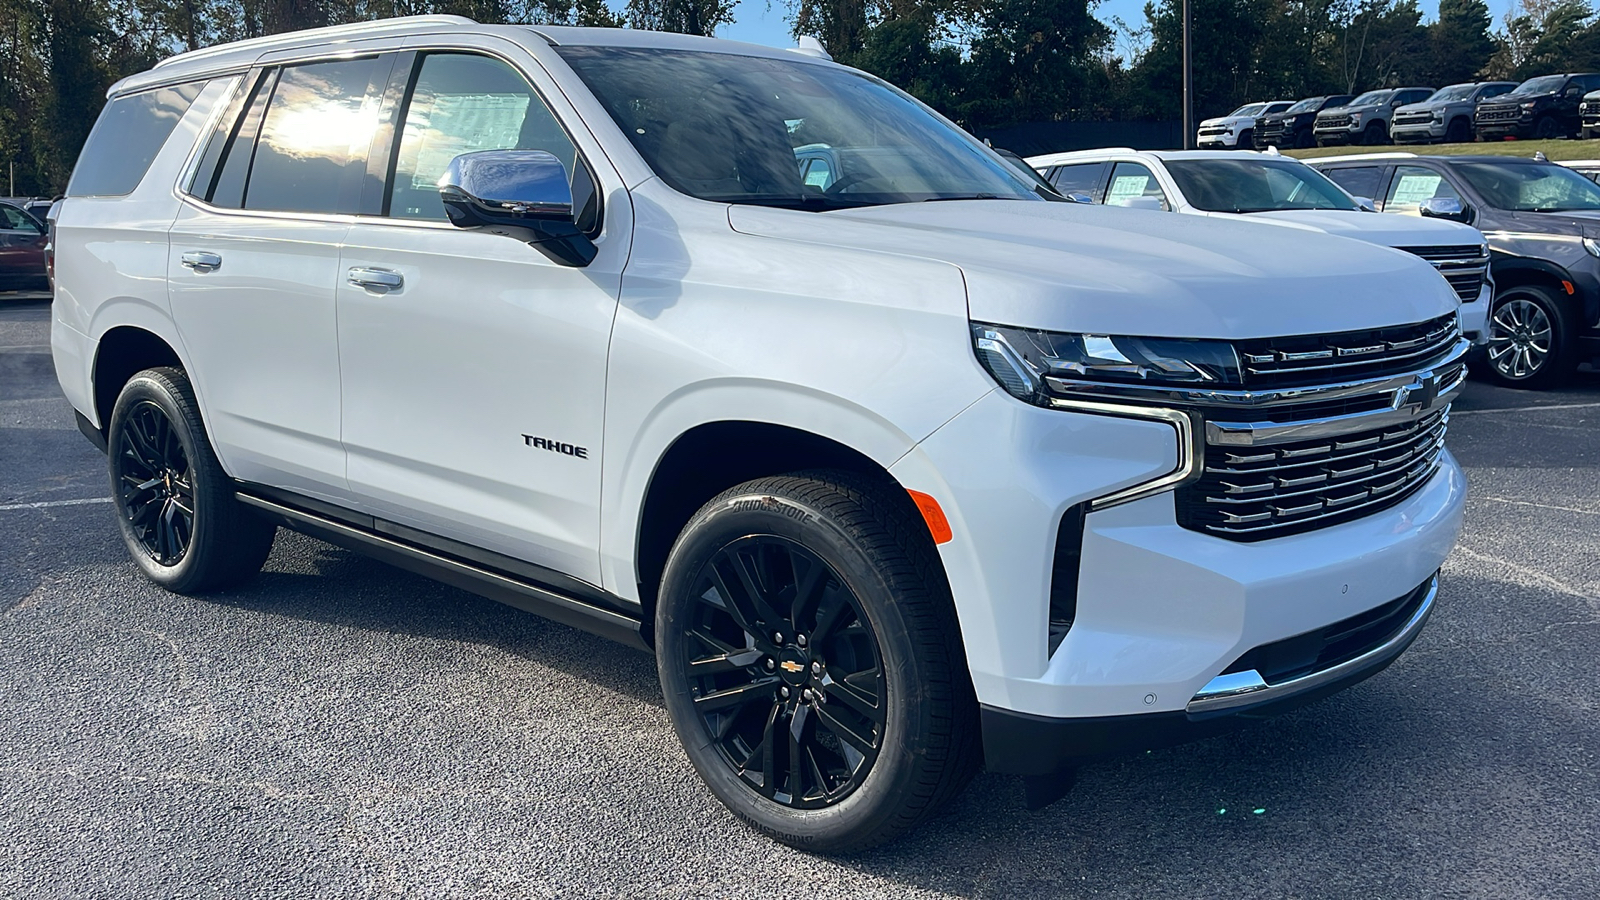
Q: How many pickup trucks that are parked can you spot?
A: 6